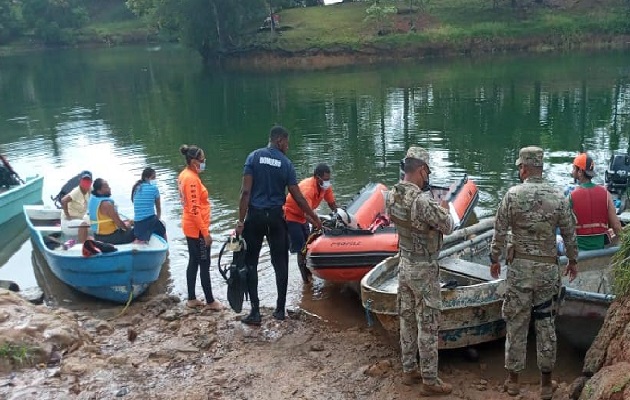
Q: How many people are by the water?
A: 9